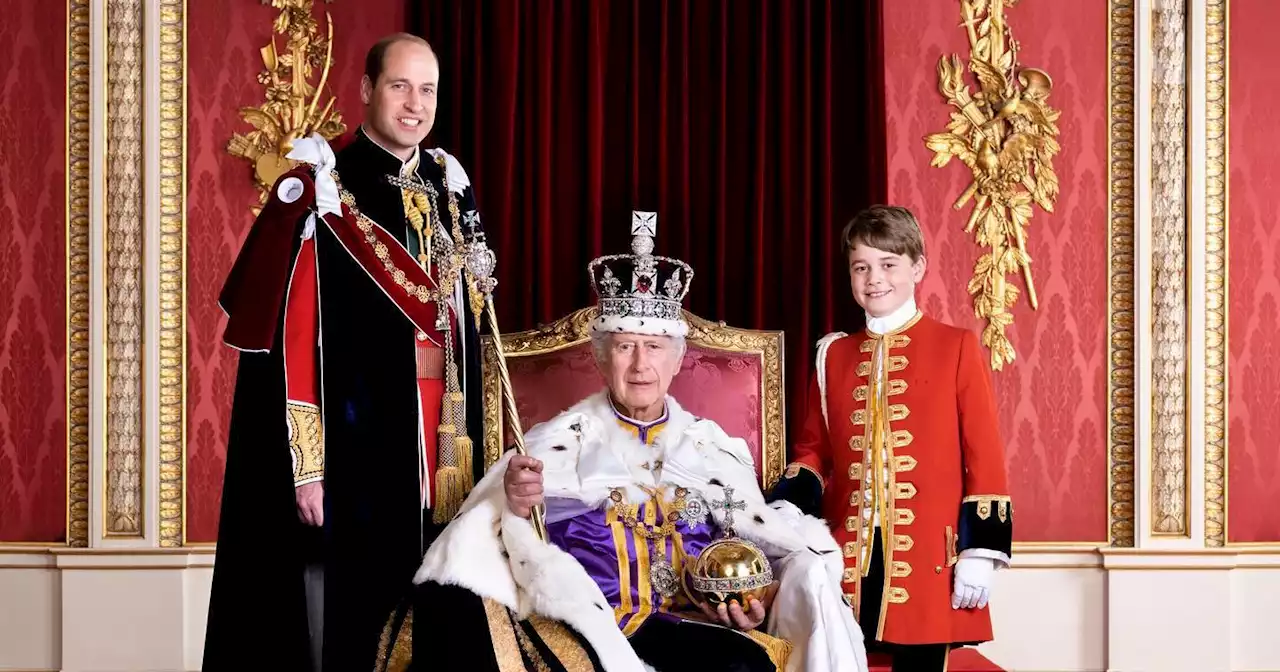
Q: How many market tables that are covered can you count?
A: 0